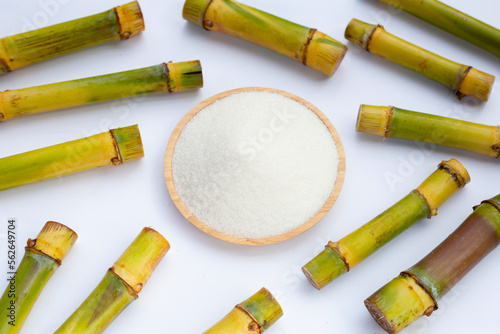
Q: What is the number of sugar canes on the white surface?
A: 12